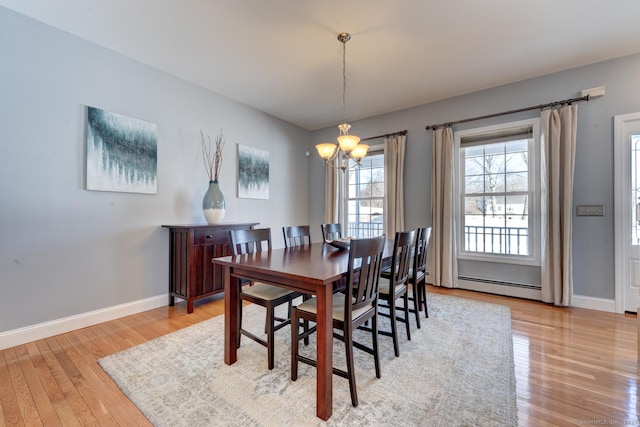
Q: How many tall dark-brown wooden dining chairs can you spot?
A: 6